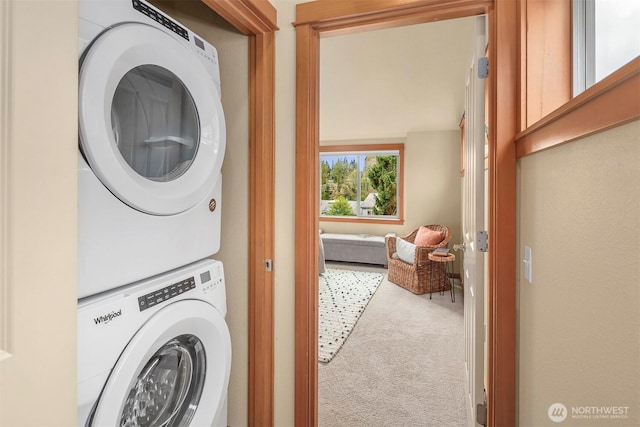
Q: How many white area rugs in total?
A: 1